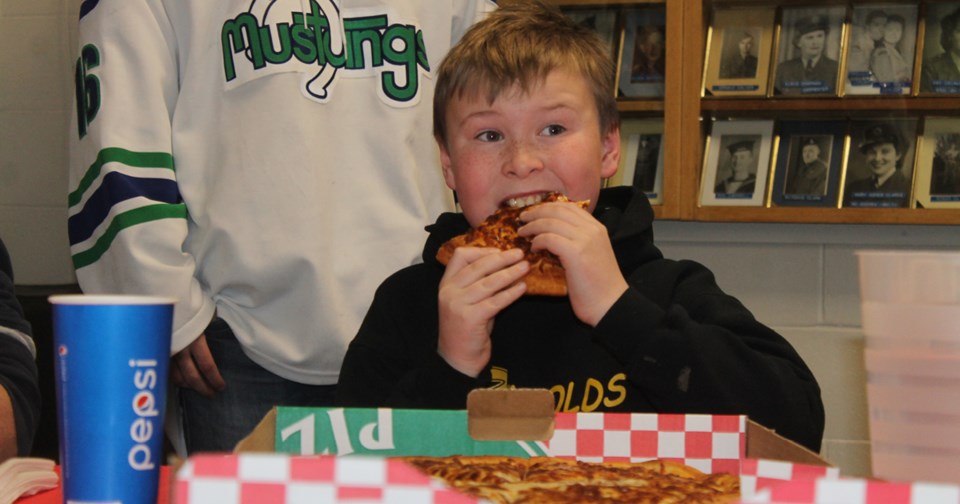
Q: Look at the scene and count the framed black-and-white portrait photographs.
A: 11